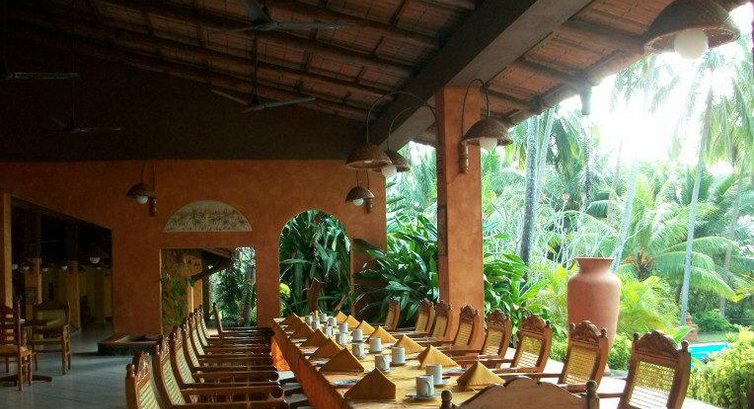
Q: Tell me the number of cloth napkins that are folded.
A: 14